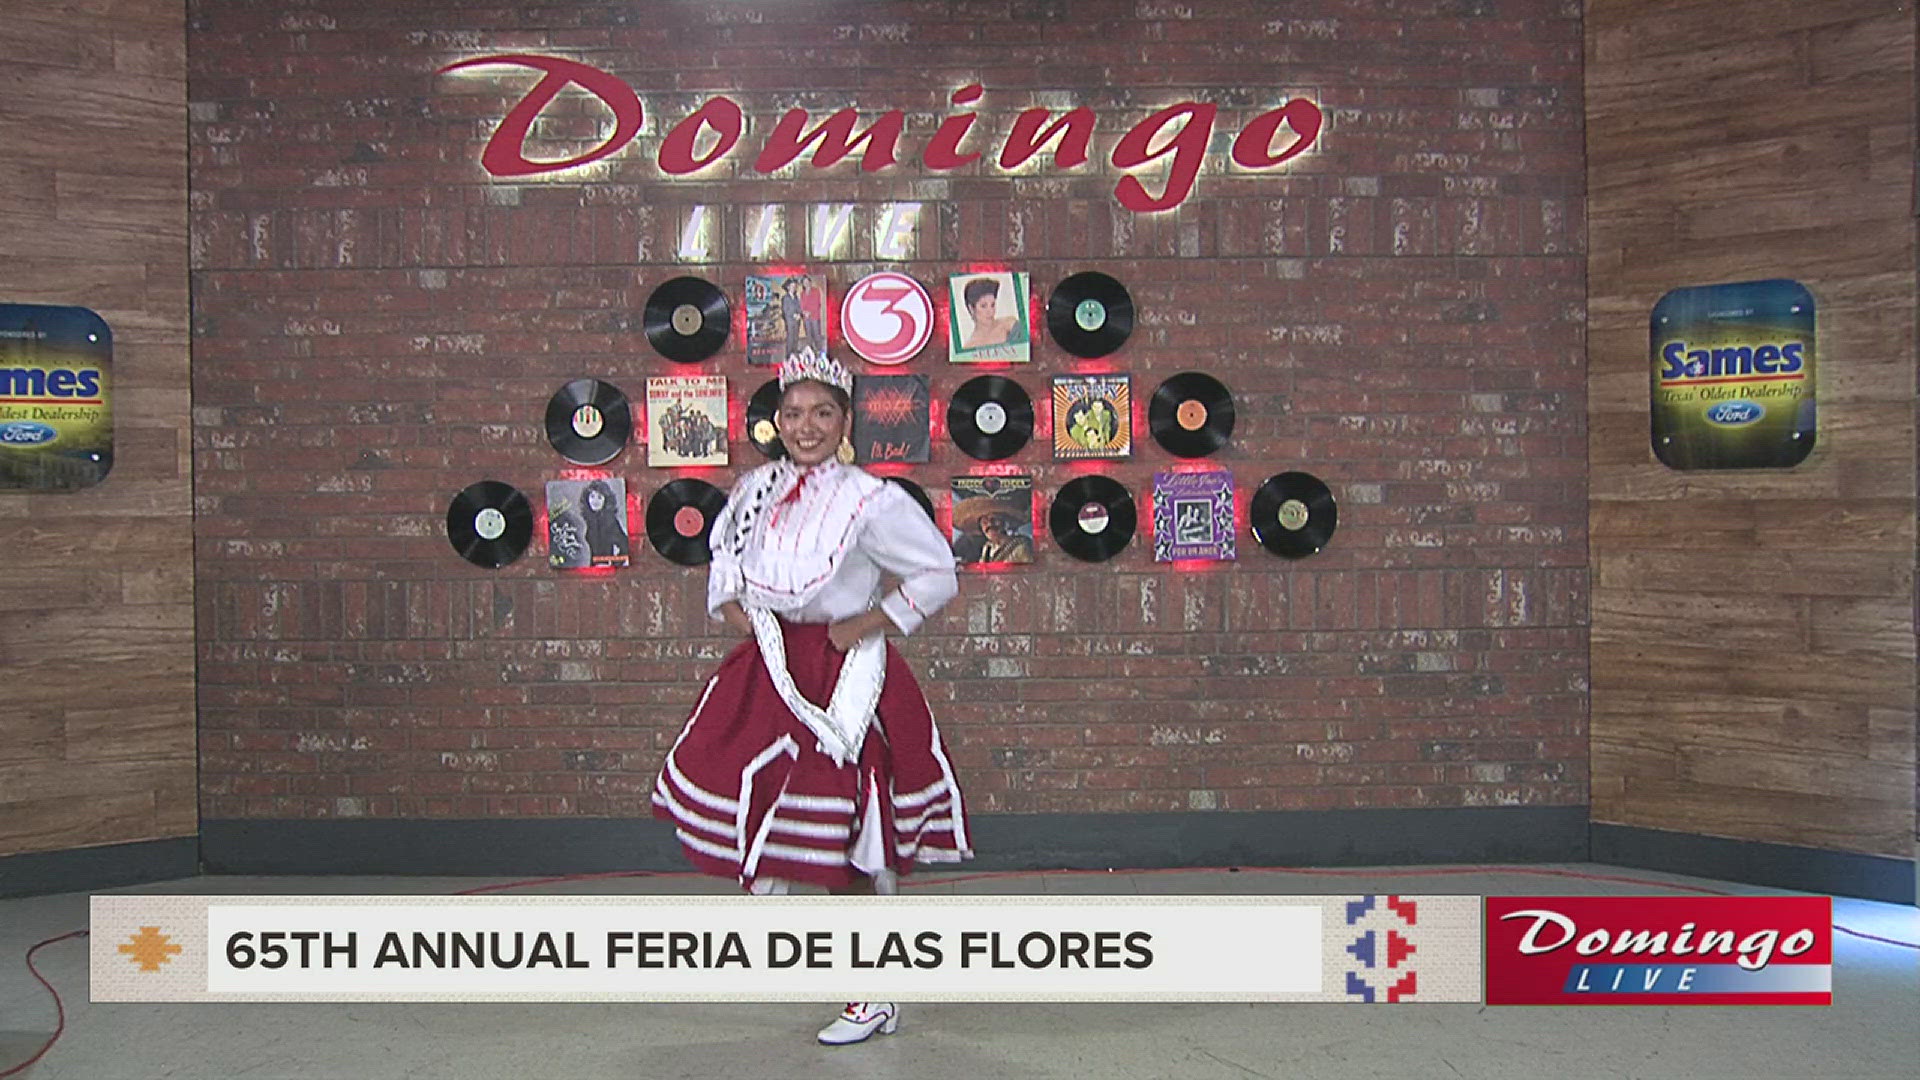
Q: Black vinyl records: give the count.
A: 11